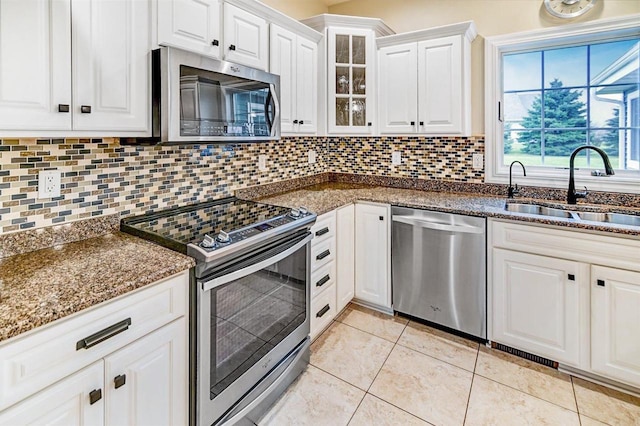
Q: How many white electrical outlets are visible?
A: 5